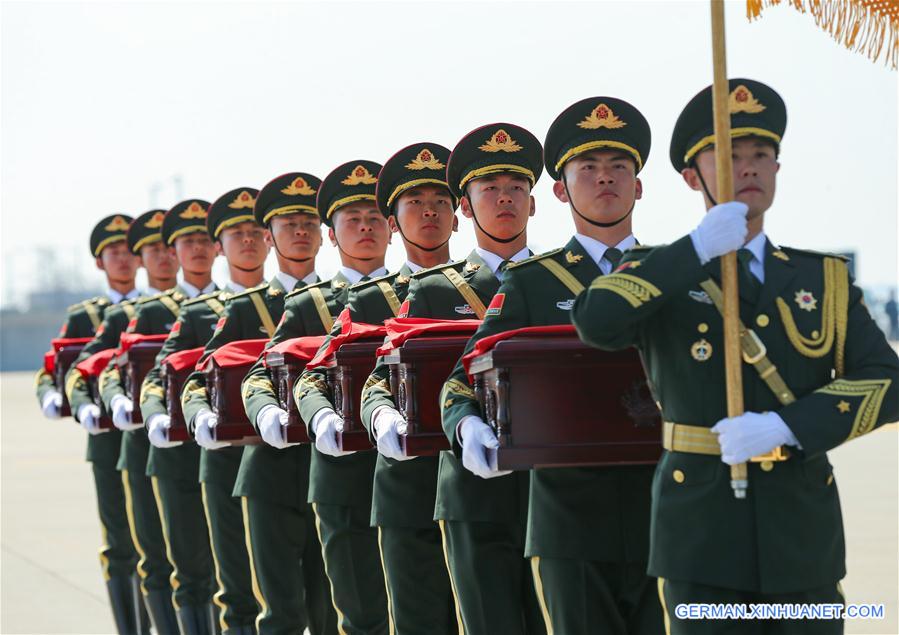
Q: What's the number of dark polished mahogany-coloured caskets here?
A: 9